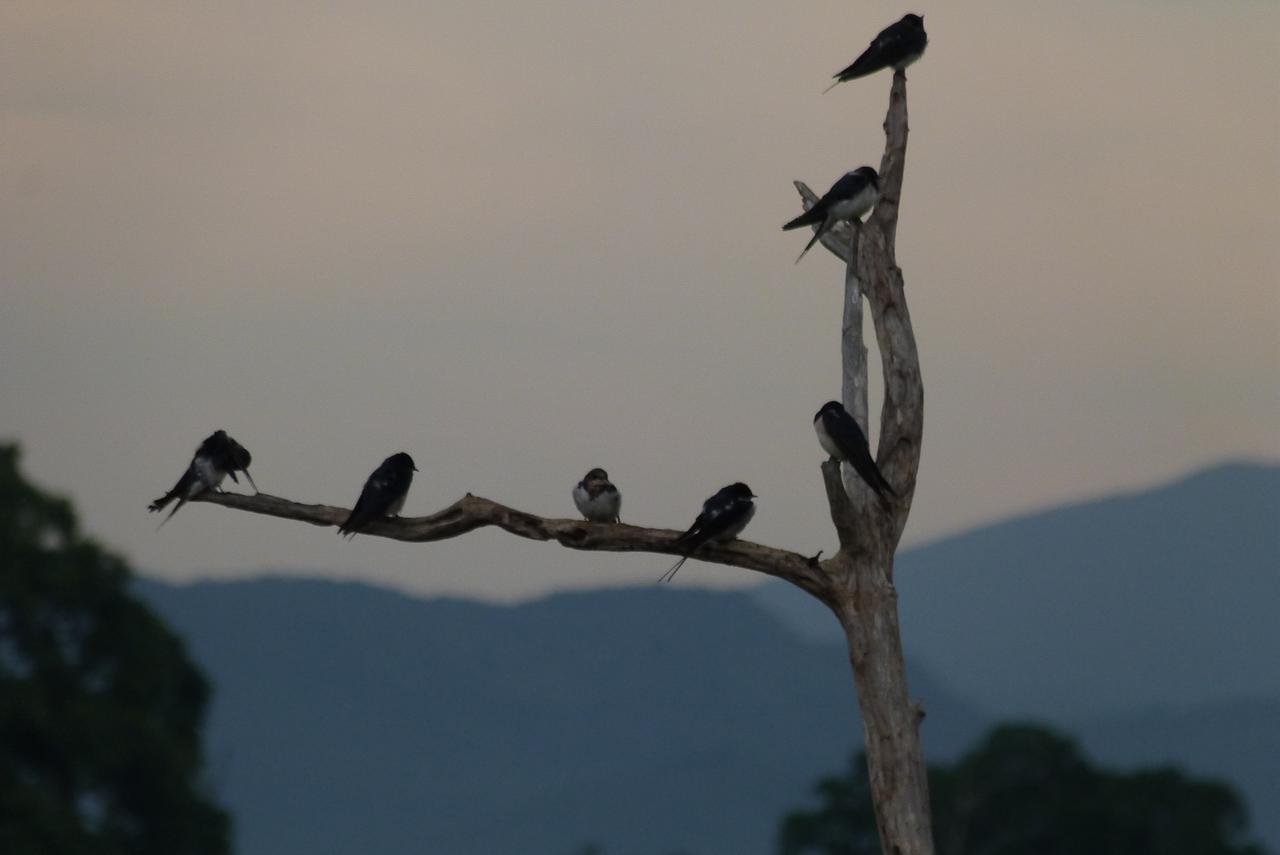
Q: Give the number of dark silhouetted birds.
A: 7